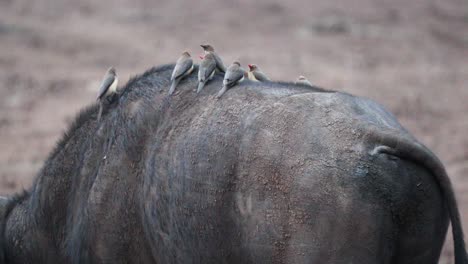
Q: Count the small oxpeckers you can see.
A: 7